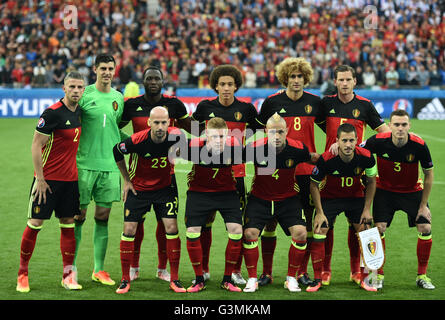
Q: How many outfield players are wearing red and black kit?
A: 10